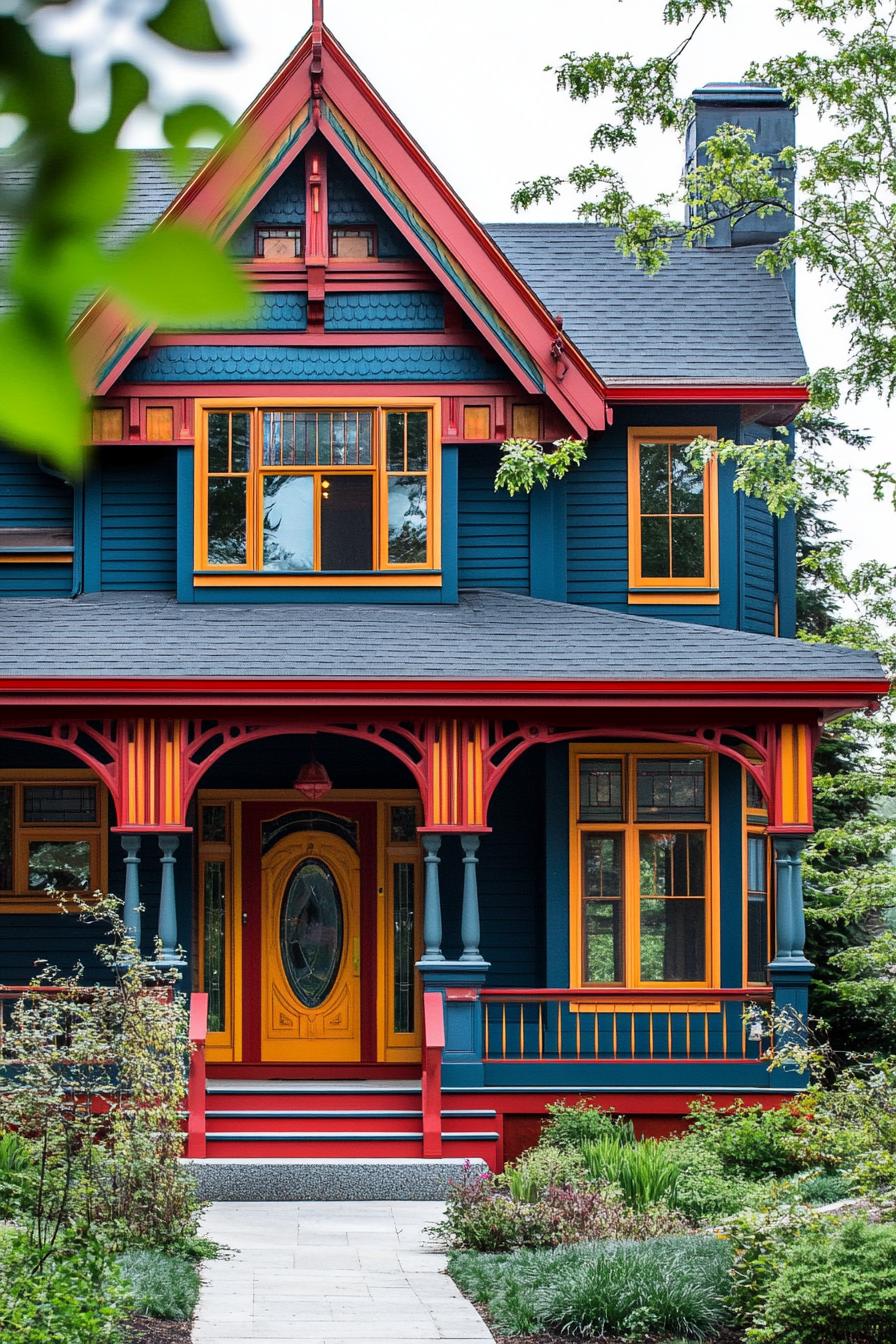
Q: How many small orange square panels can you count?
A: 4